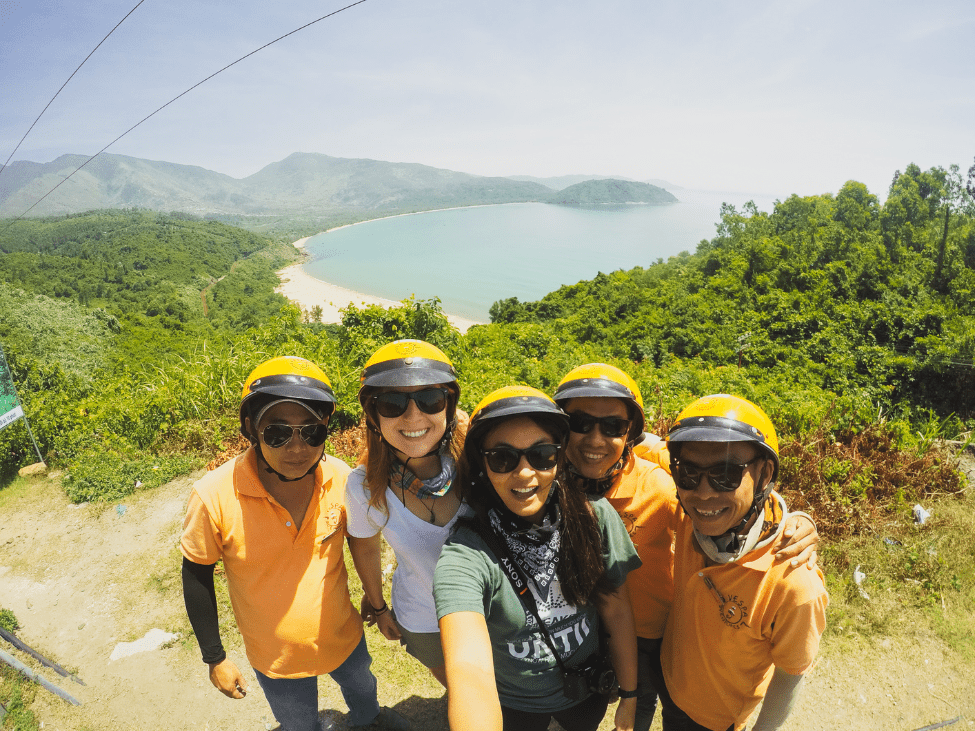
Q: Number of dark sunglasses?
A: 5